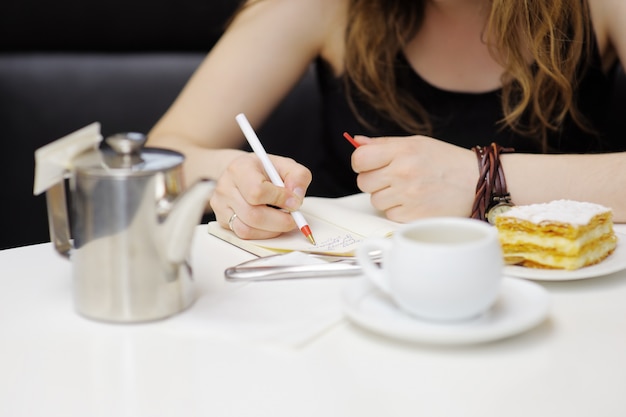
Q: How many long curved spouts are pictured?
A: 1